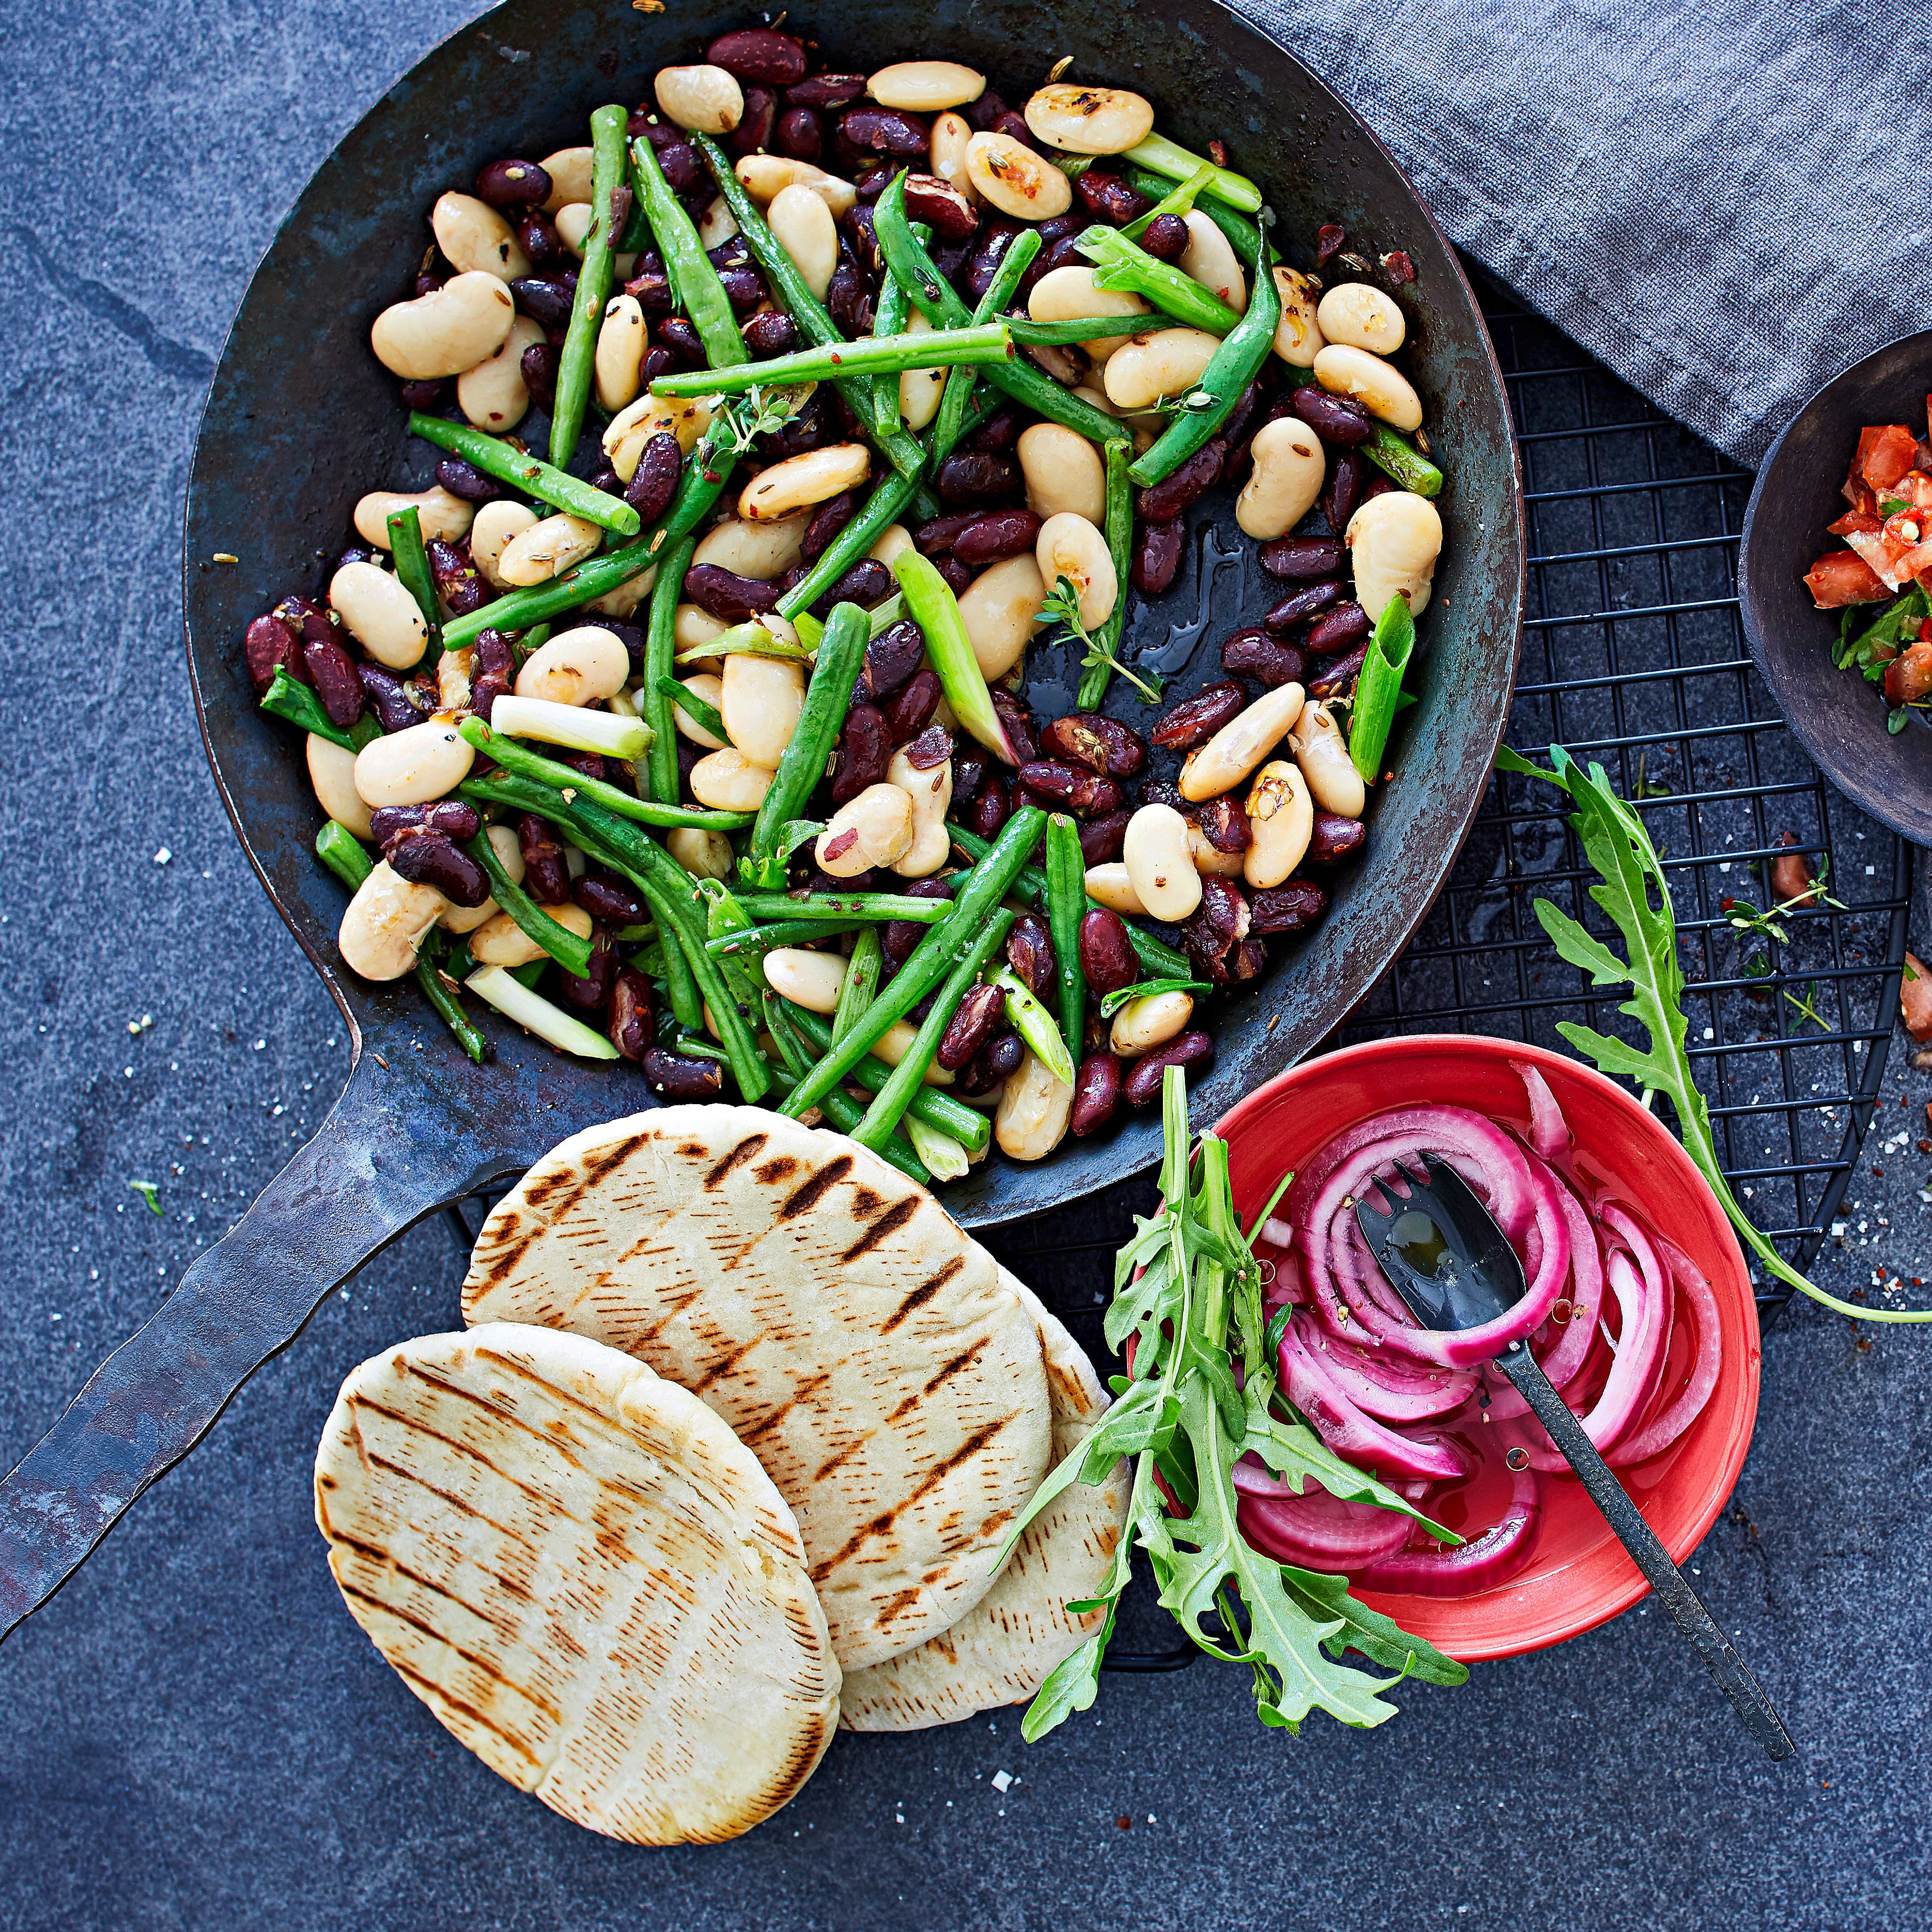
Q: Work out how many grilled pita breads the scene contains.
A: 3